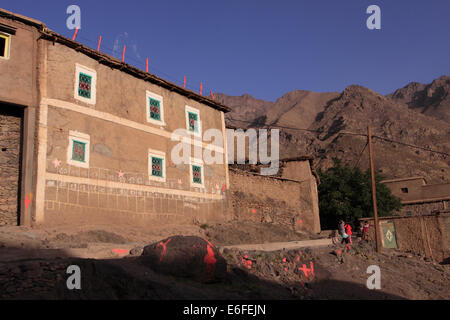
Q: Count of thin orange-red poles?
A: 7